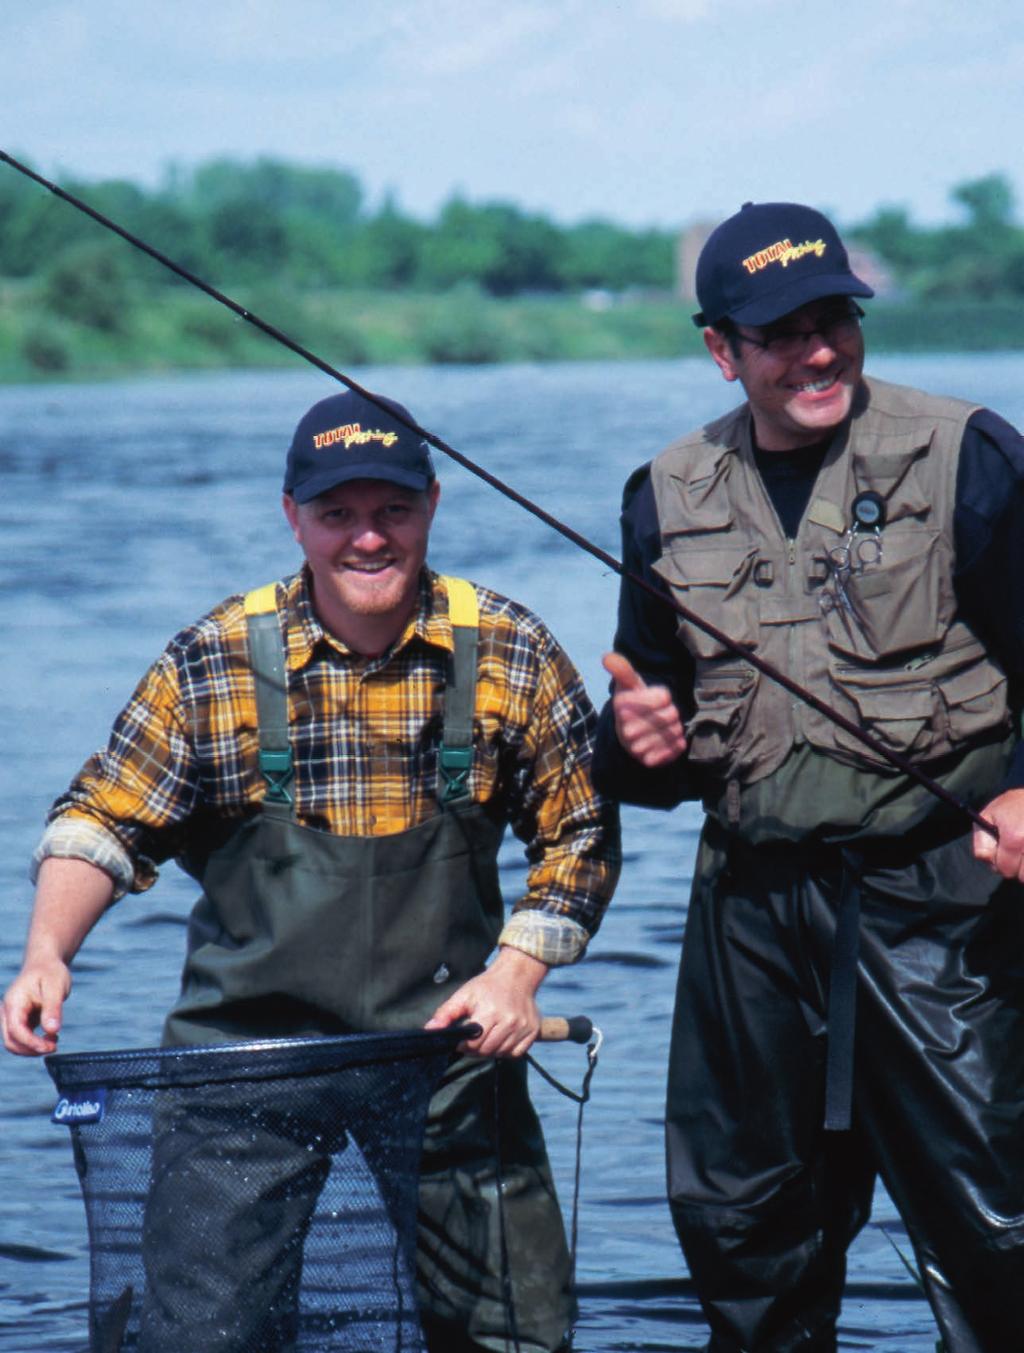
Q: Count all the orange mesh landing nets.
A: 0